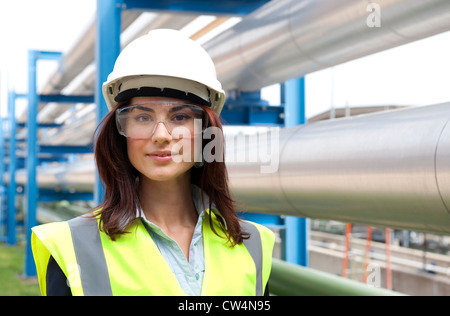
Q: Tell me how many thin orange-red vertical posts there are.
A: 3